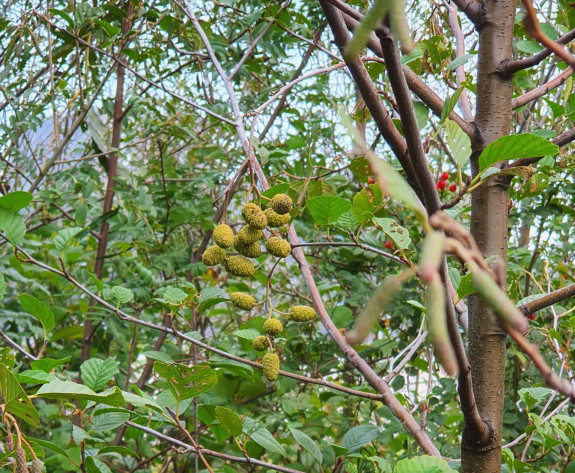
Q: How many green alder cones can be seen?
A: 14